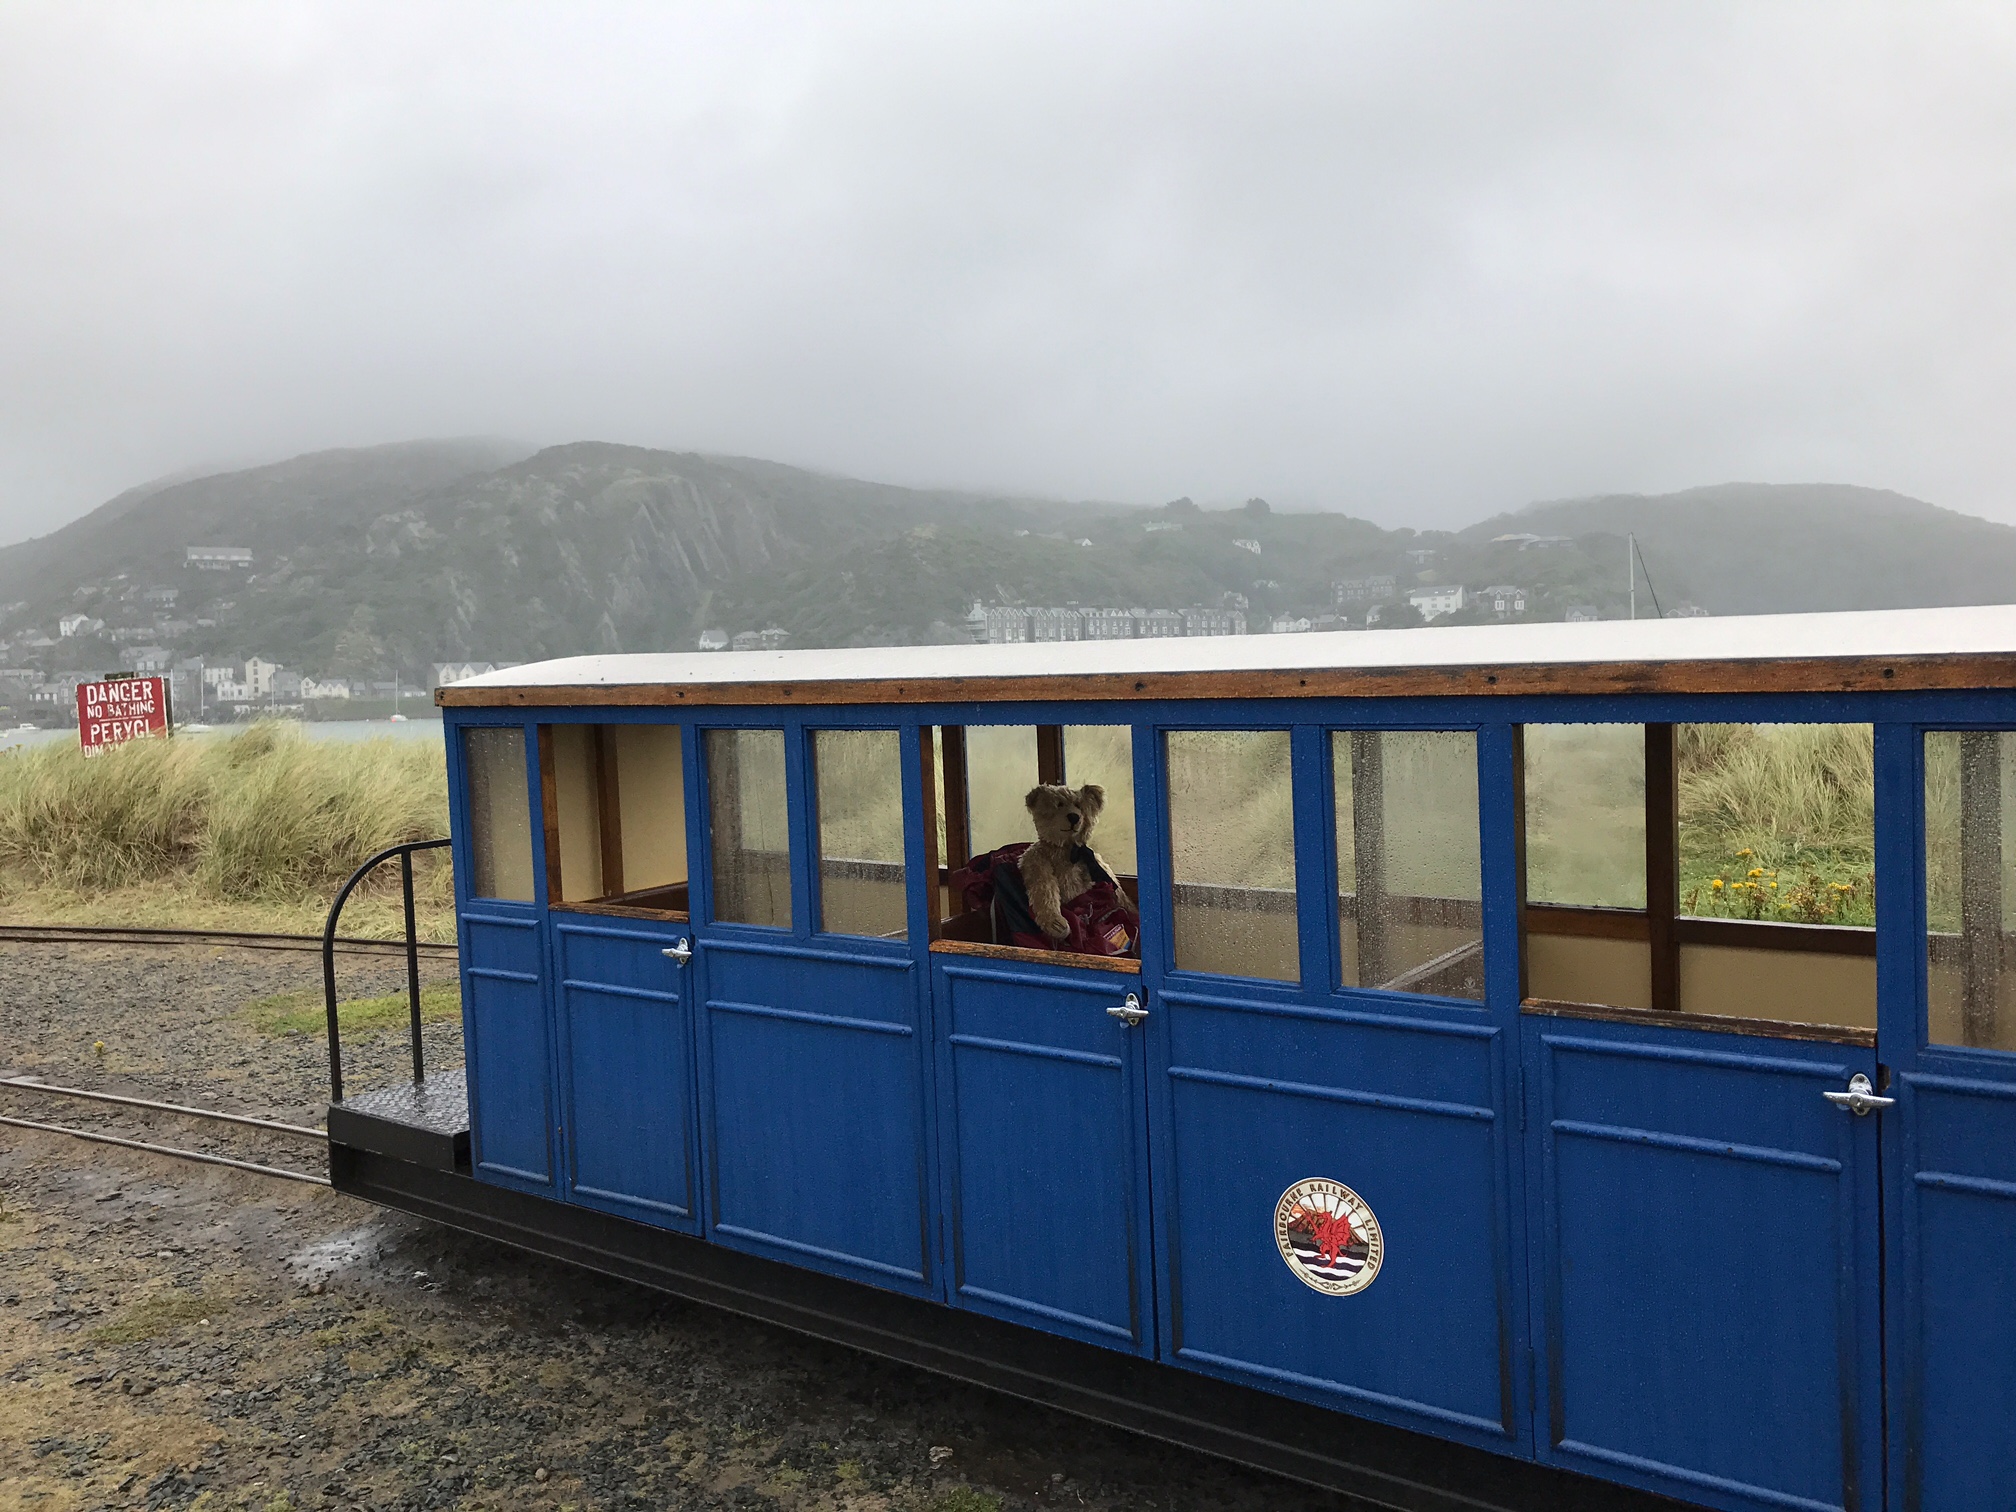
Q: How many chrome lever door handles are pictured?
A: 3